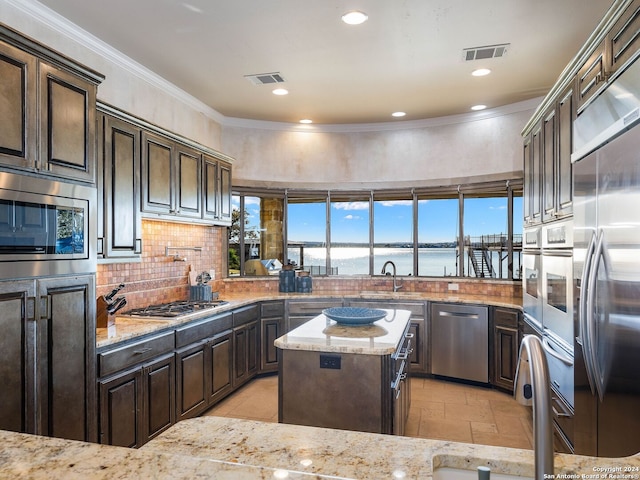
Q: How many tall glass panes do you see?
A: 8